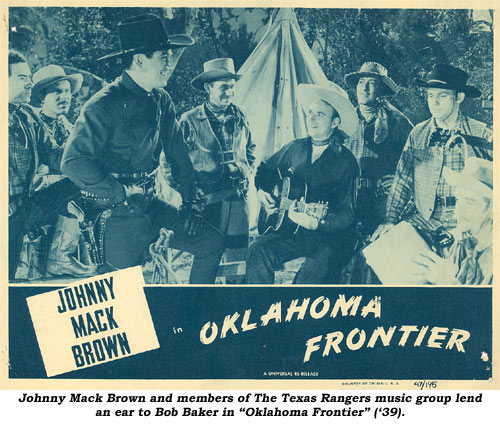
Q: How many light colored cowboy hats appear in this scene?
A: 5